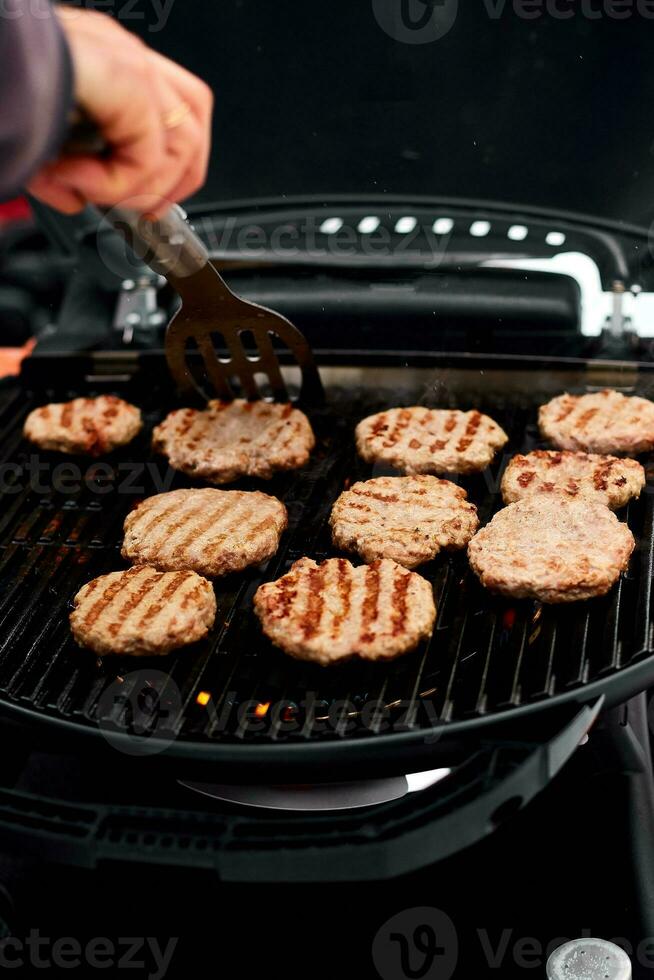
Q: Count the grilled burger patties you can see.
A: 10